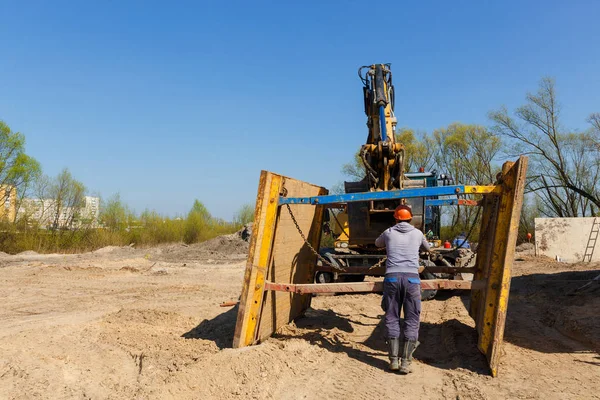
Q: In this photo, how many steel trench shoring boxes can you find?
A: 1